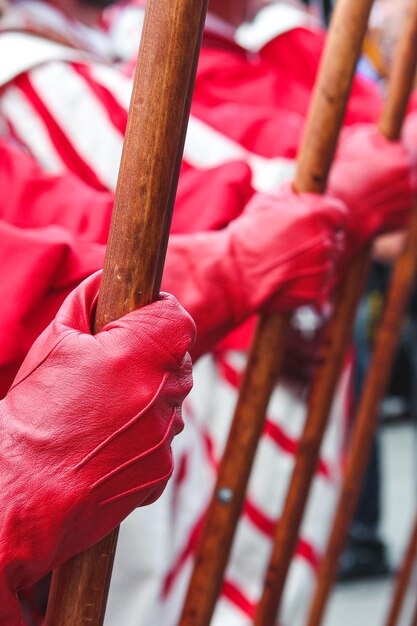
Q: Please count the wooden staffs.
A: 5